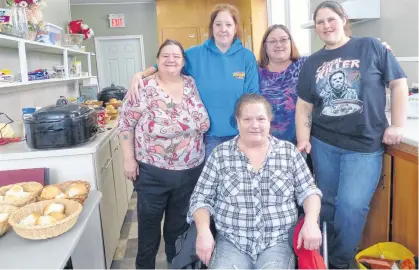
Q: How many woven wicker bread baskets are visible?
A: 4